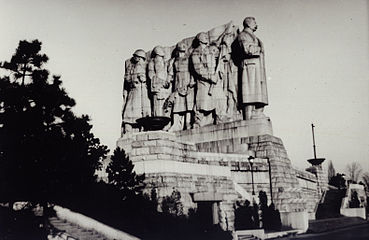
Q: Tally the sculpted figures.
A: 6